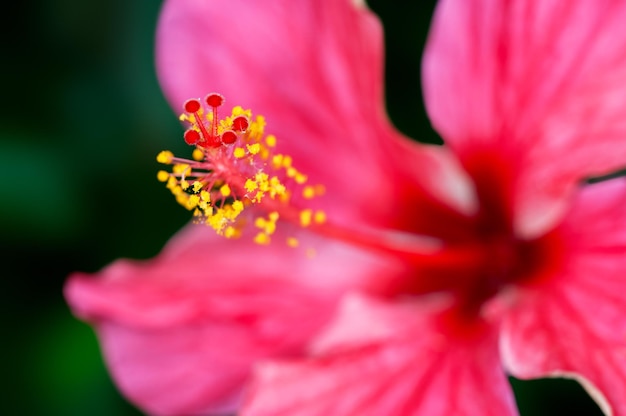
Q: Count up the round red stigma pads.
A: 5